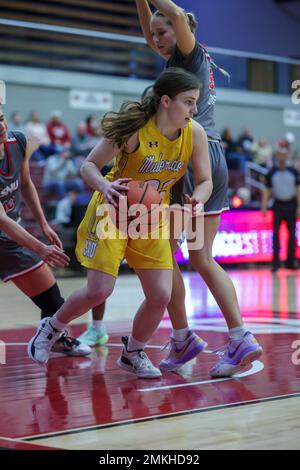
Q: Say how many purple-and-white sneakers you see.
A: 2